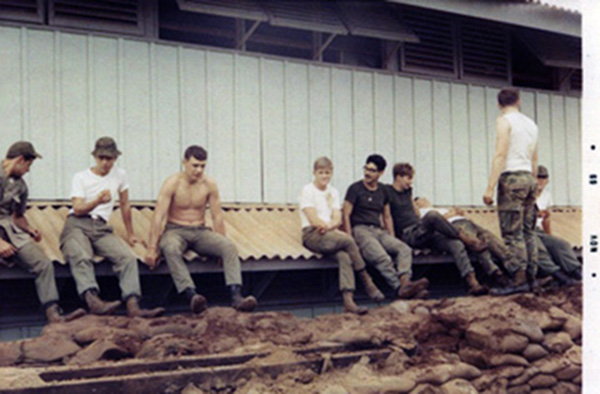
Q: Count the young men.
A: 9